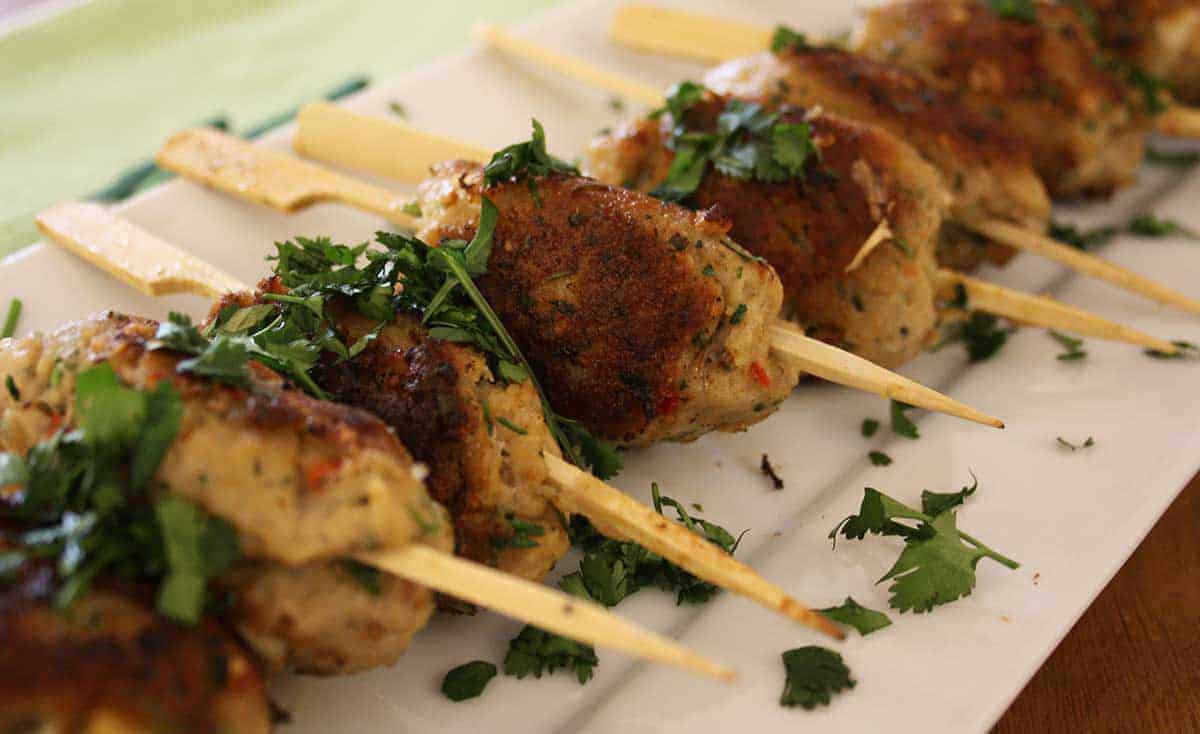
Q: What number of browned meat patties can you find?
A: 8